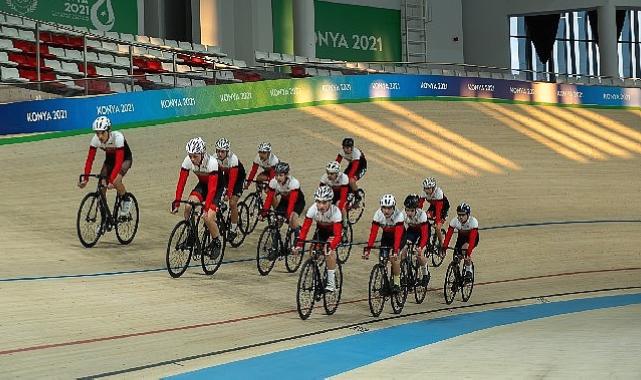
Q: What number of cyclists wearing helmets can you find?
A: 12